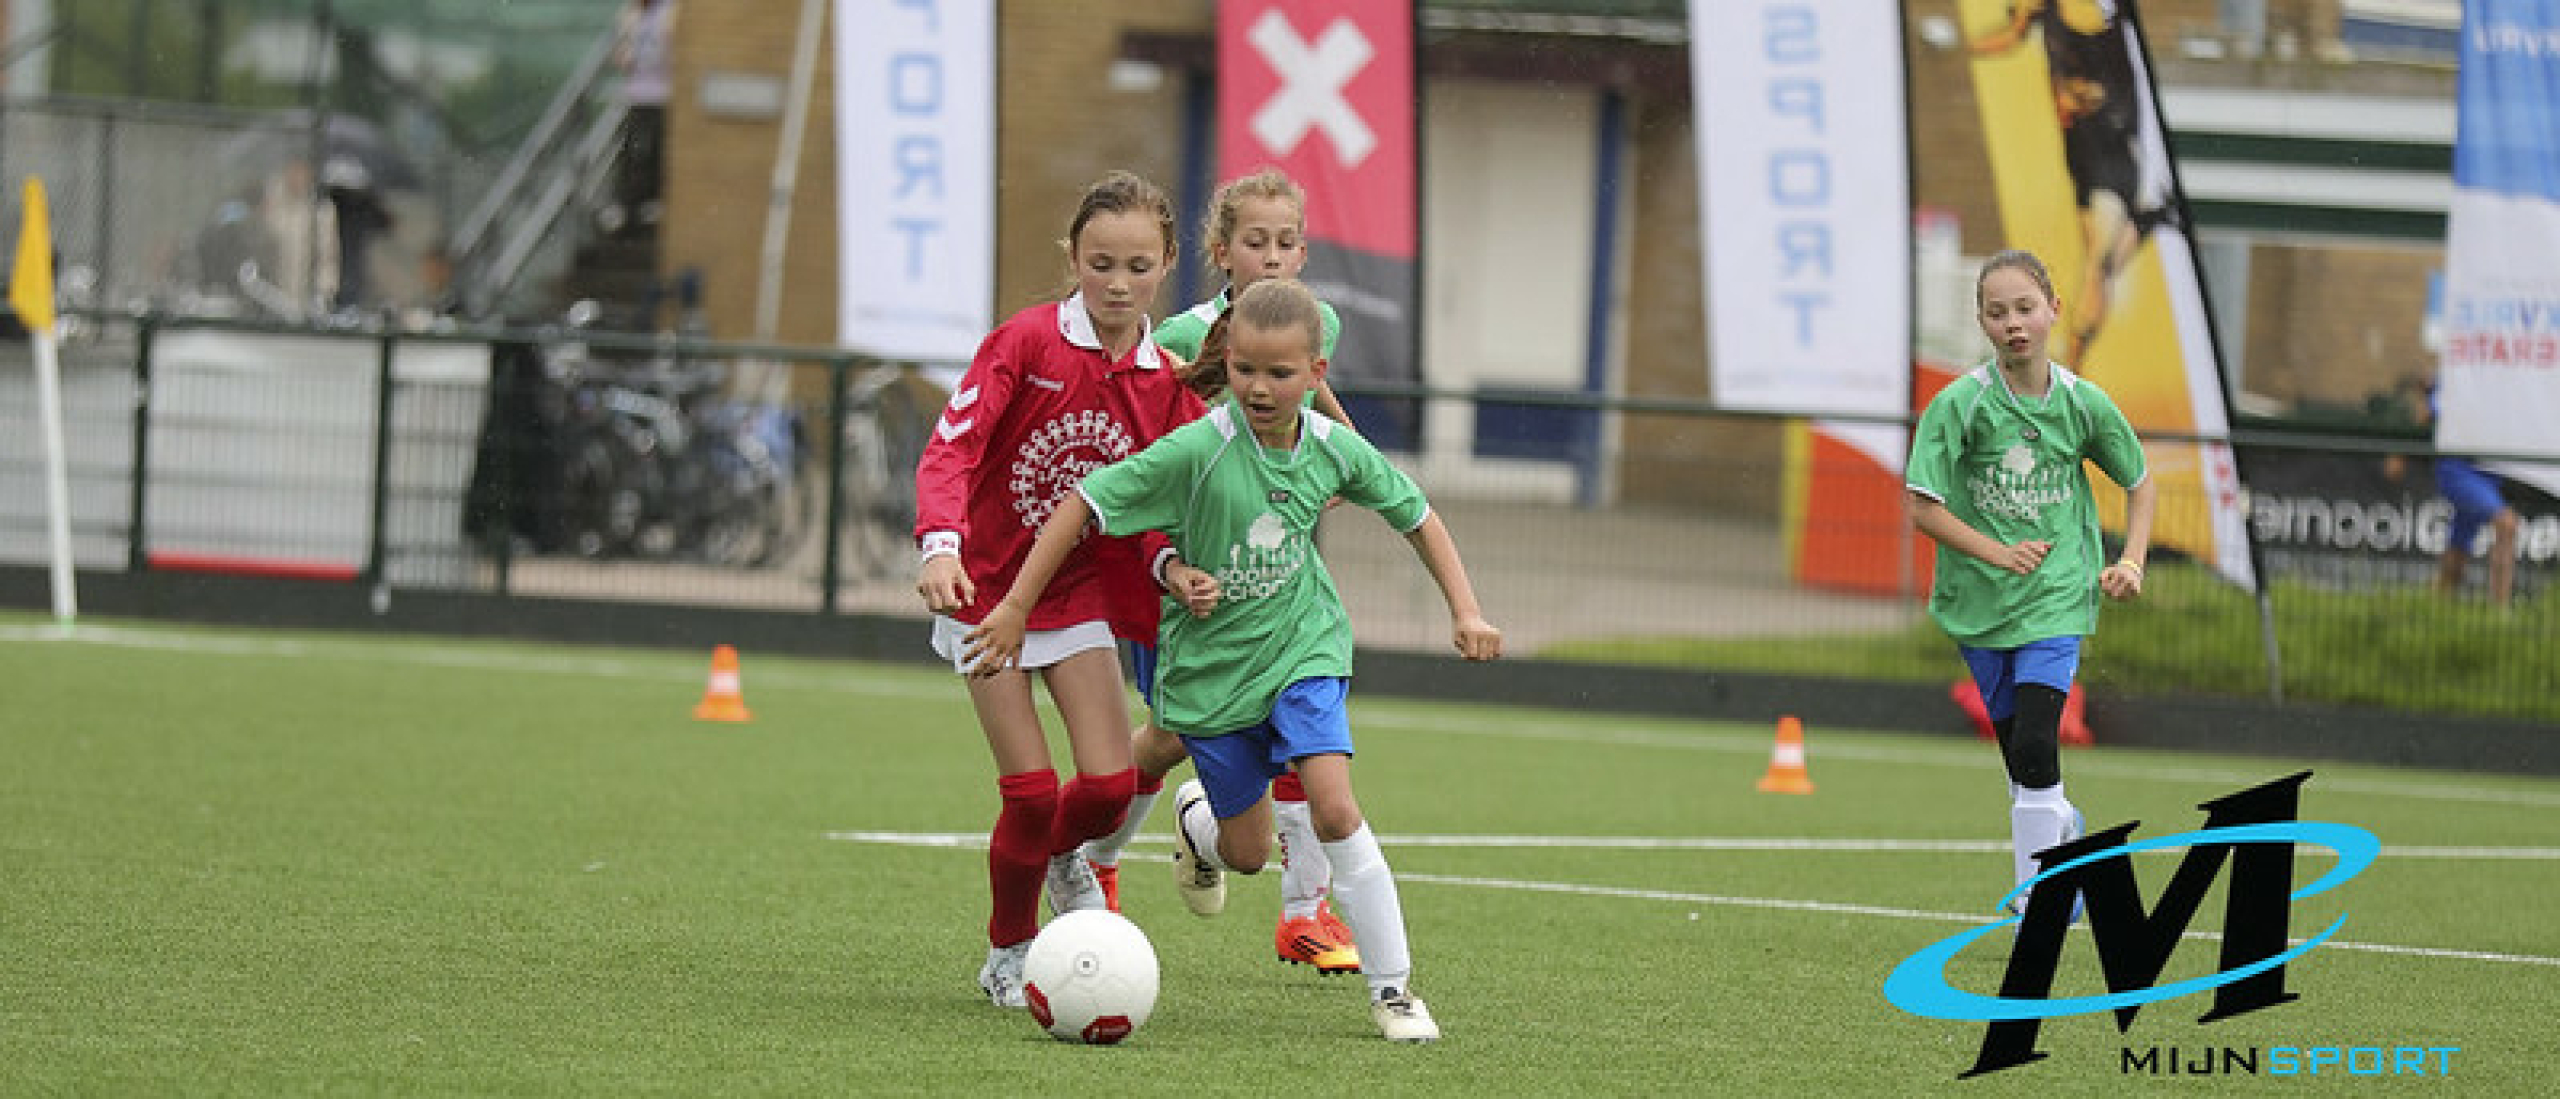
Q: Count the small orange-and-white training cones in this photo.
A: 2